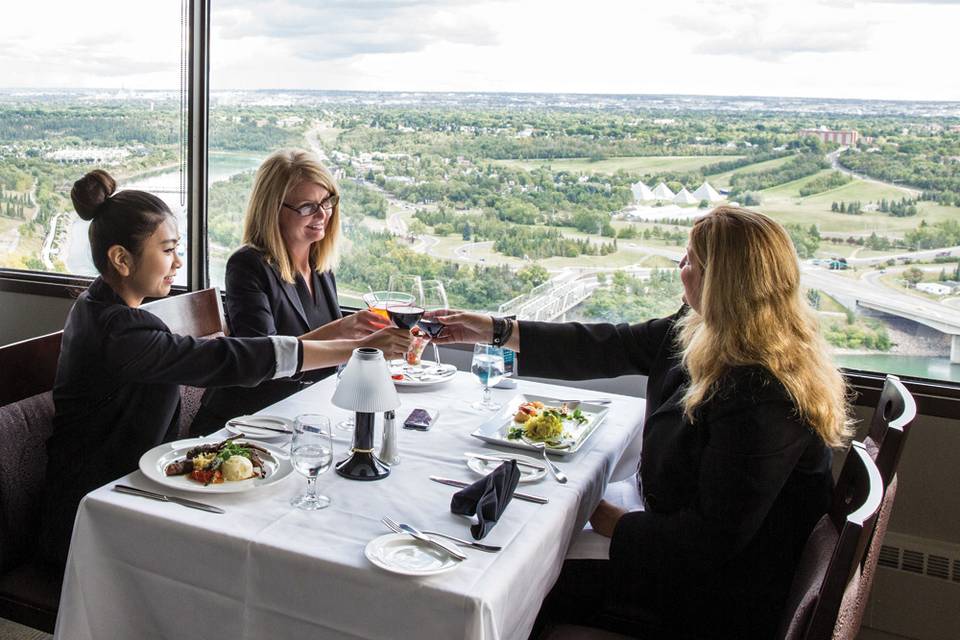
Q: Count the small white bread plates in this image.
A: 3